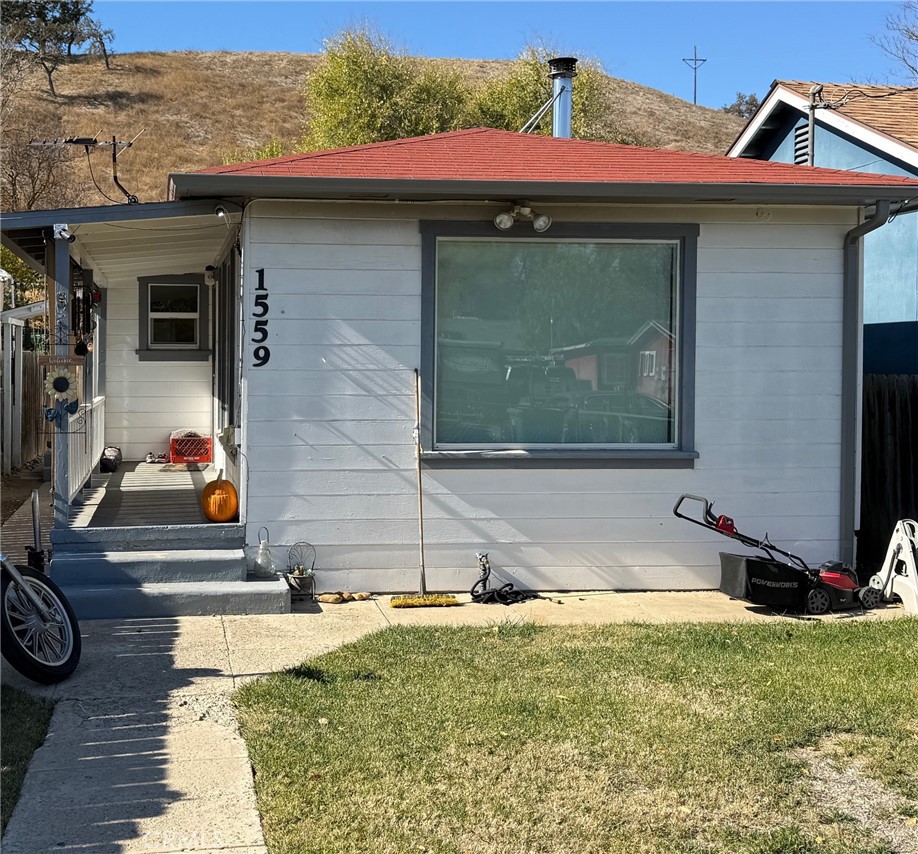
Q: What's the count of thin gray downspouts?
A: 1